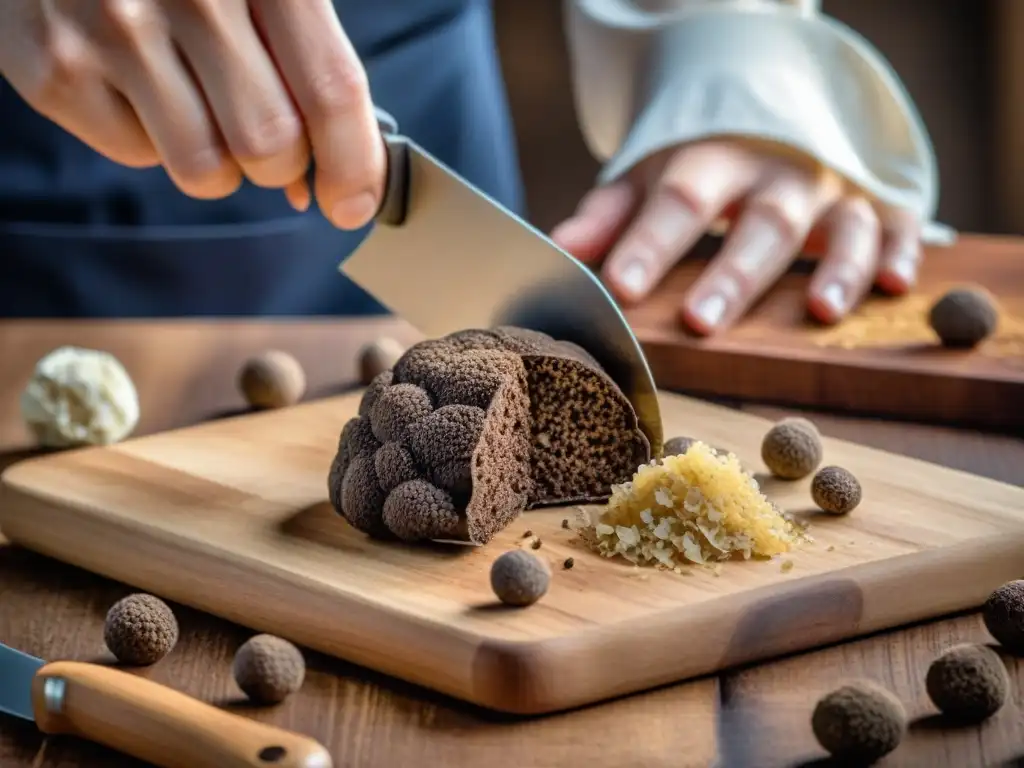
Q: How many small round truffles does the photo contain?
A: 12